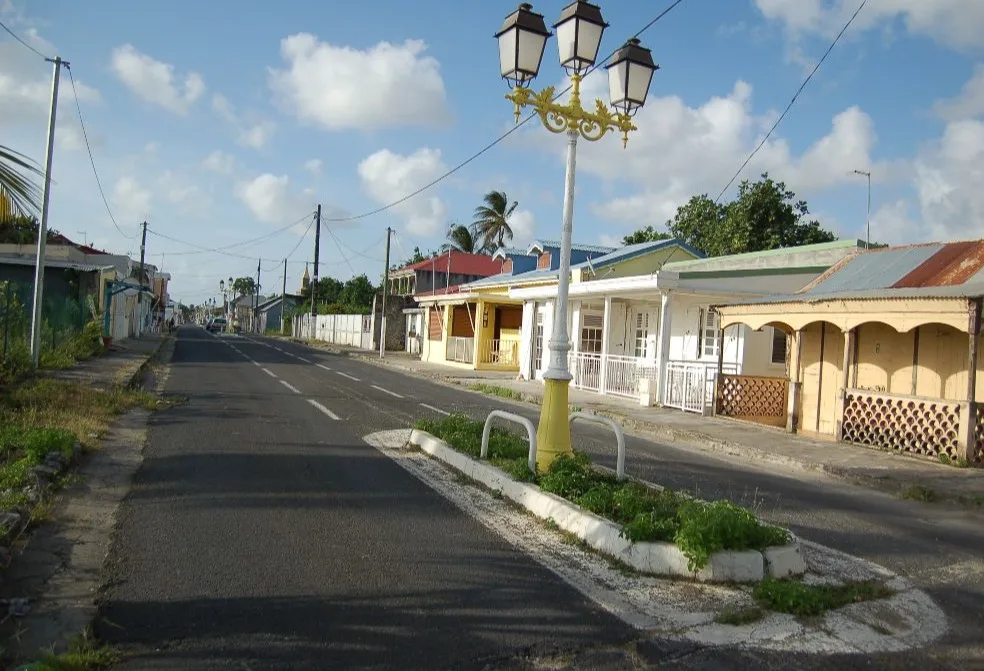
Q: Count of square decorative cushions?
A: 0